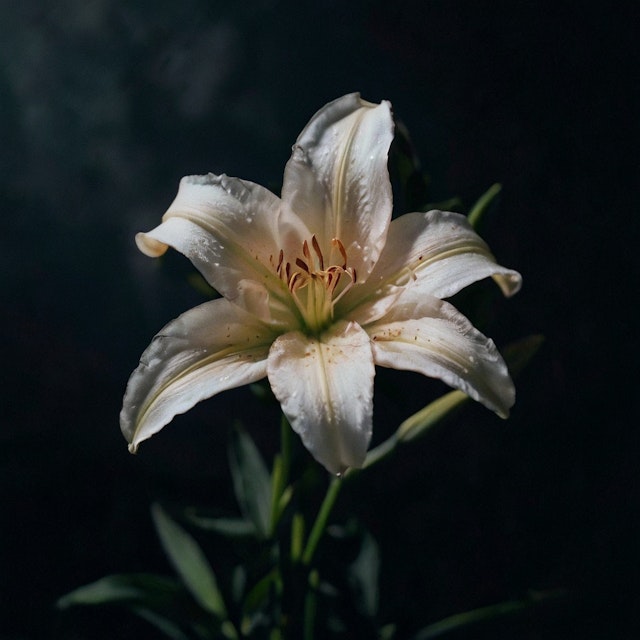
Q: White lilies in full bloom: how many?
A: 1